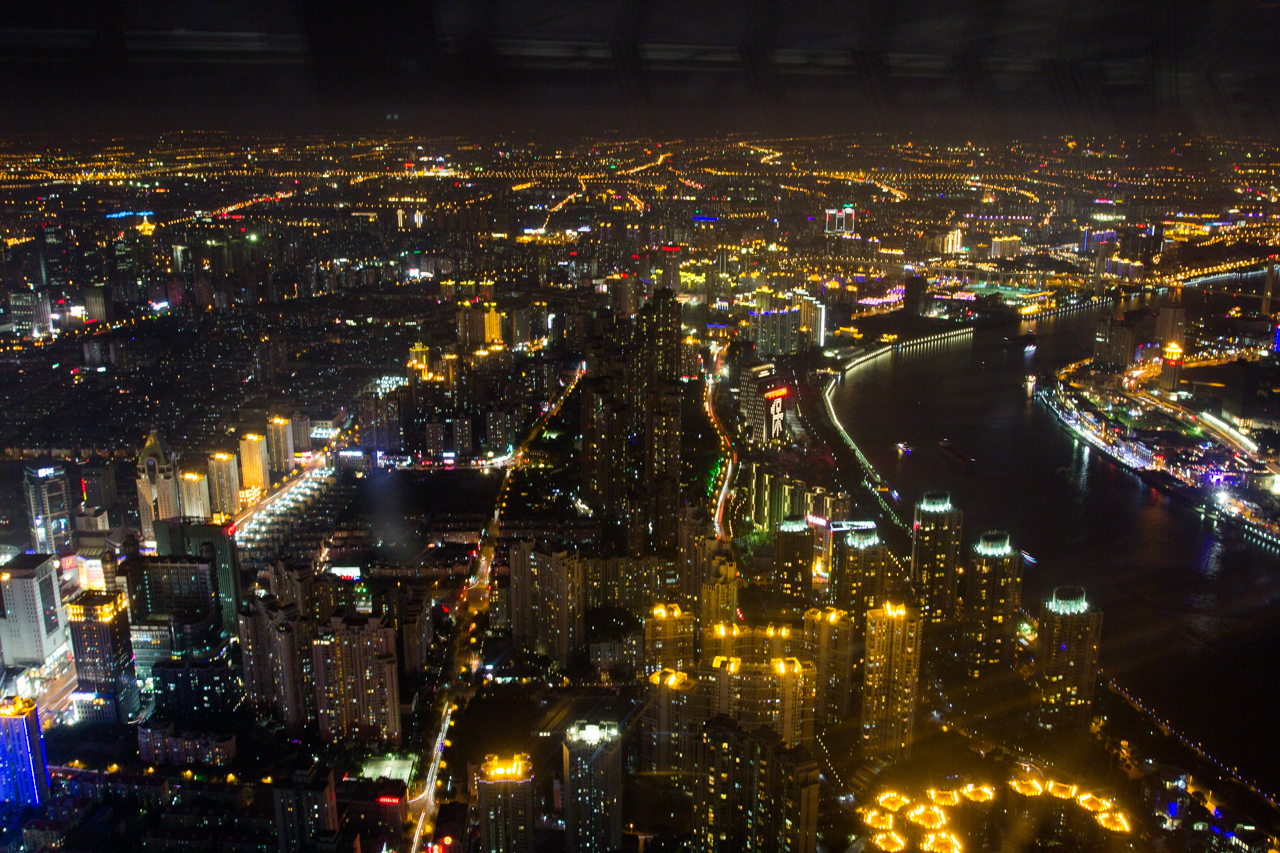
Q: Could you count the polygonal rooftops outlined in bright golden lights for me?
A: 11